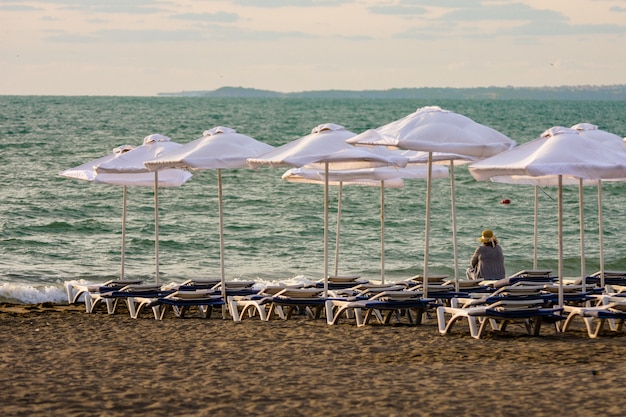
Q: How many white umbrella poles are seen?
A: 12